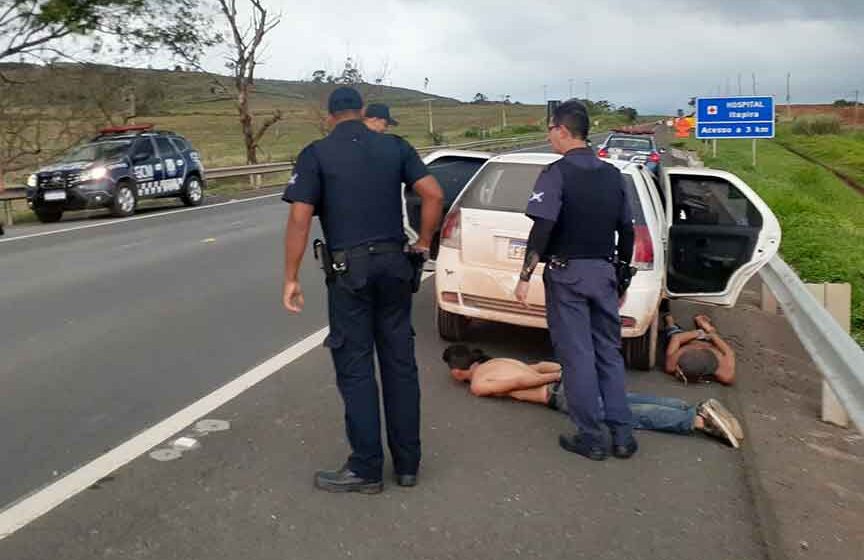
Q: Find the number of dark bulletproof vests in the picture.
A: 2